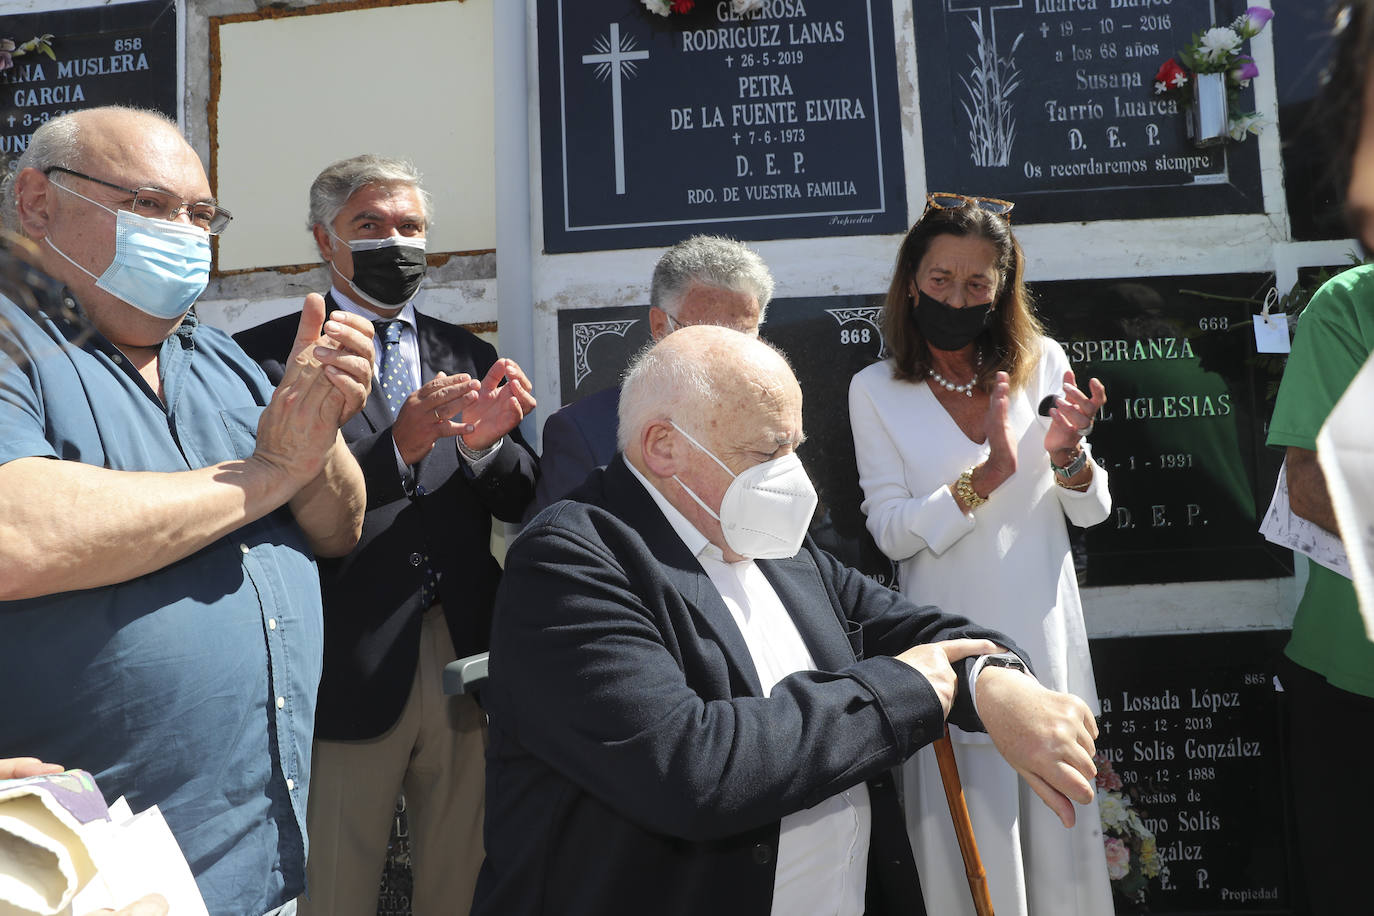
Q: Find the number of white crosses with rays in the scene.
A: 1